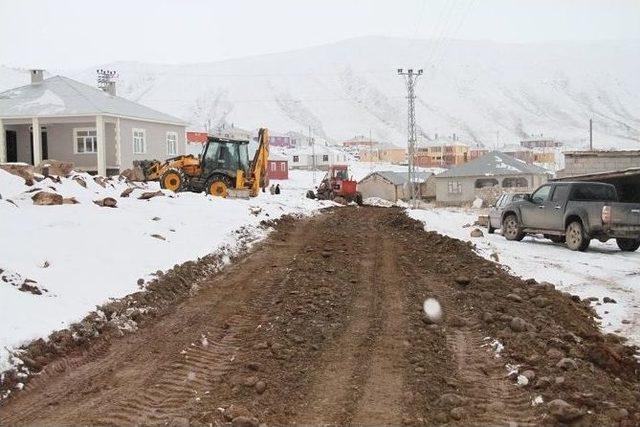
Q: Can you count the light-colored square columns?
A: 3